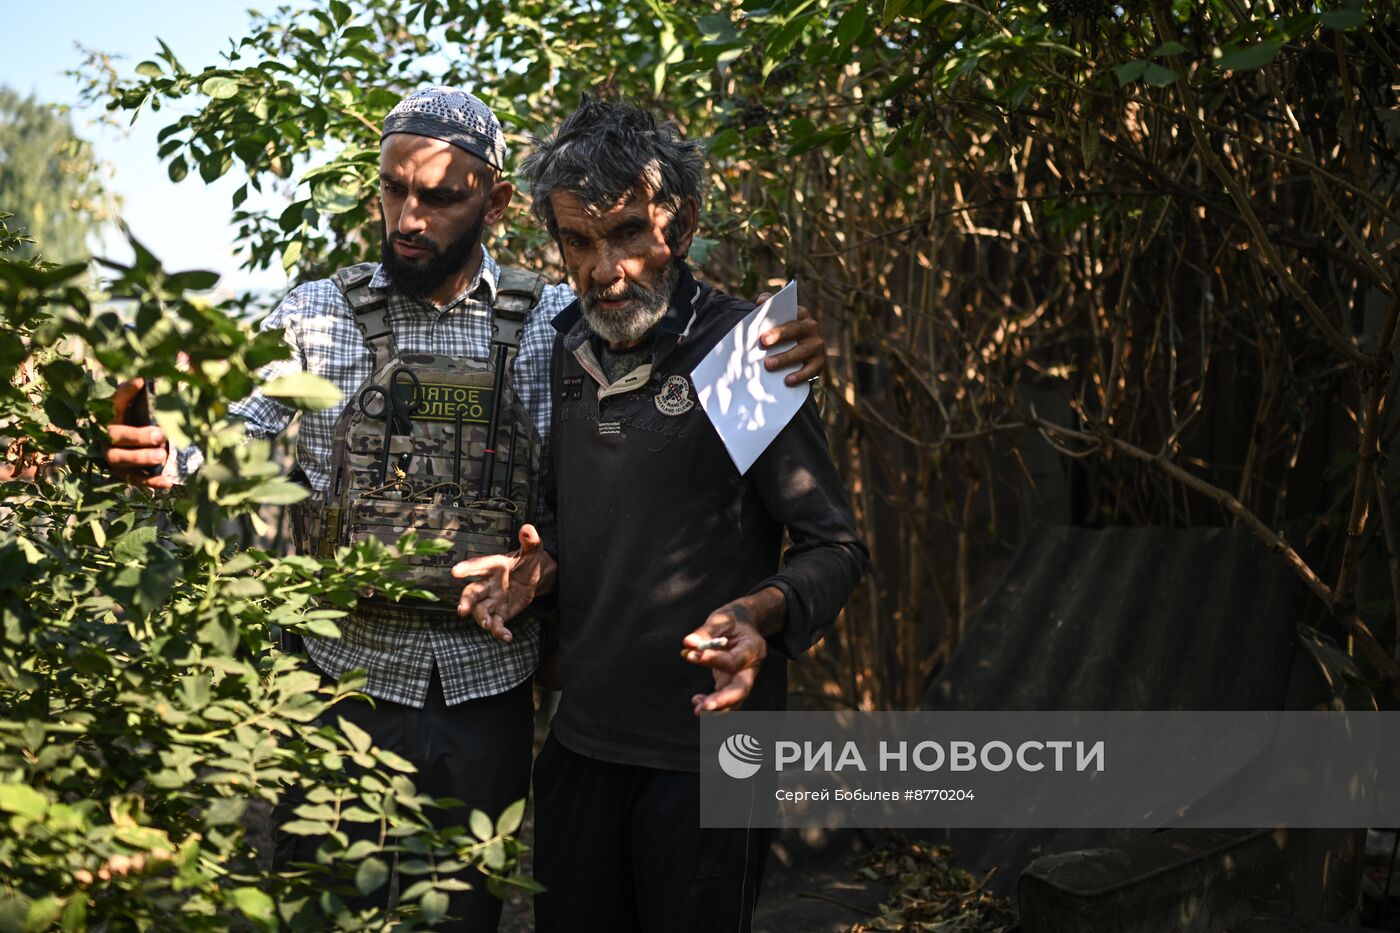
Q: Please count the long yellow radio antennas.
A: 0